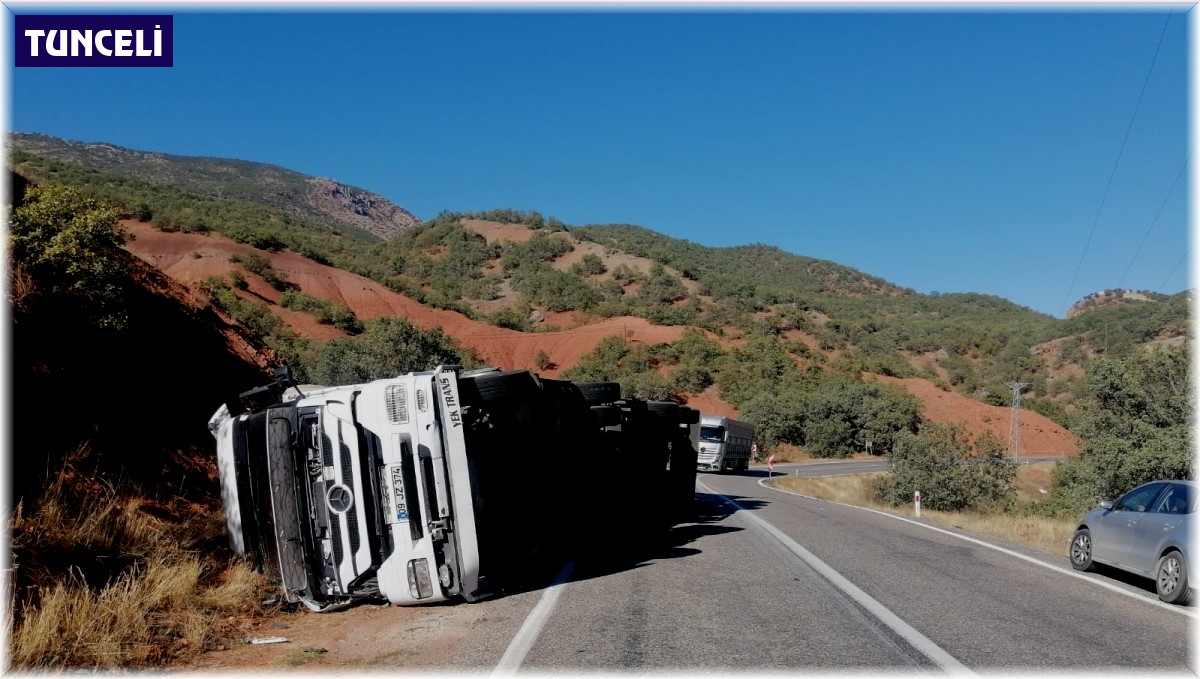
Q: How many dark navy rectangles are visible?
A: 1